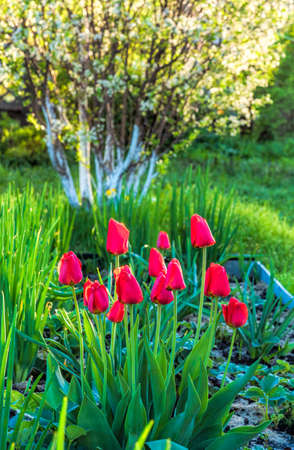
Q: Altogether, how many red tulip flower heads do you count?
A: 12